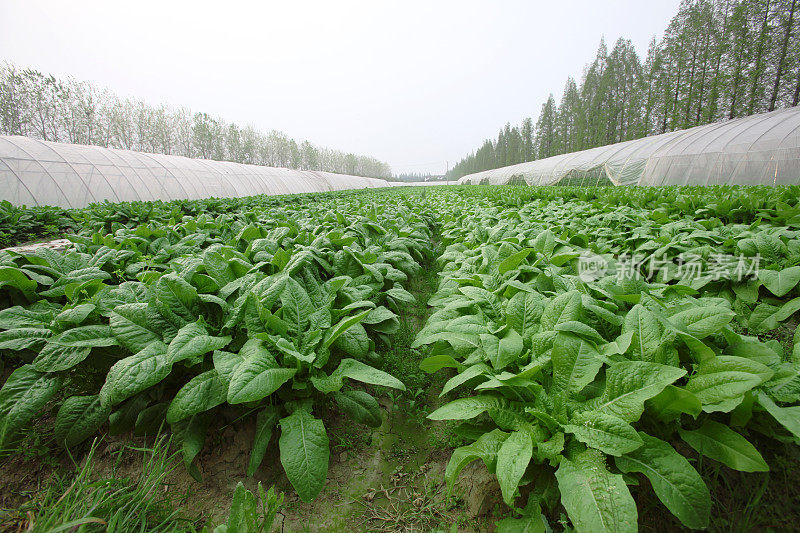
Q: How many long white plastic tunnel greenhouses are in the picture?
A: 2